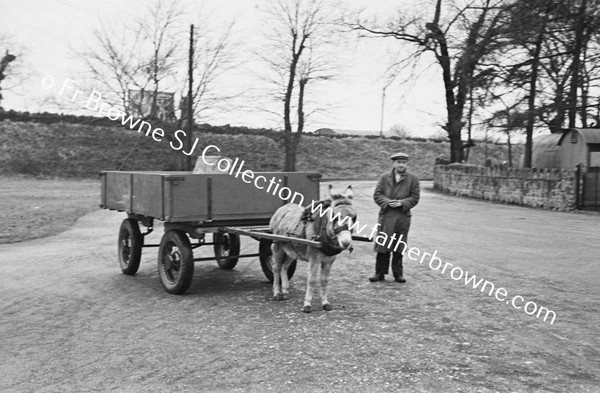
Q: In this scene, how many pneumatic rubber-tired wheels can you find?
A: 4